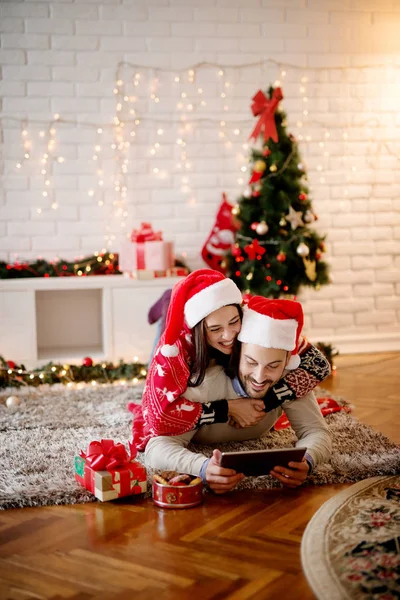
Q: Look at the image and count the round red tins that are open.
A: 1